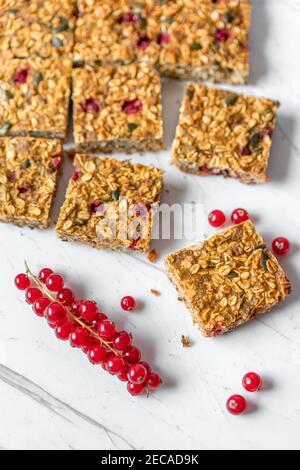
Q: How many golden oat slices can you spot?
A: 9